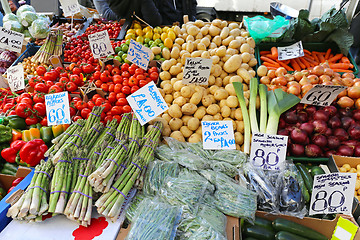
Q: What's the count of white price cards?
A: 13